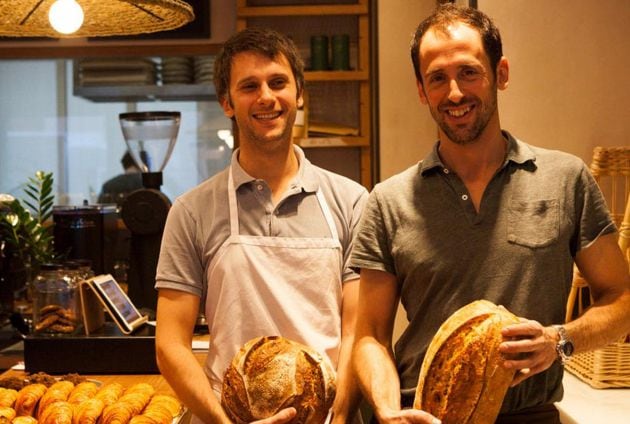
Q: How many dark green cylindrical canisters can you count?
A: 2